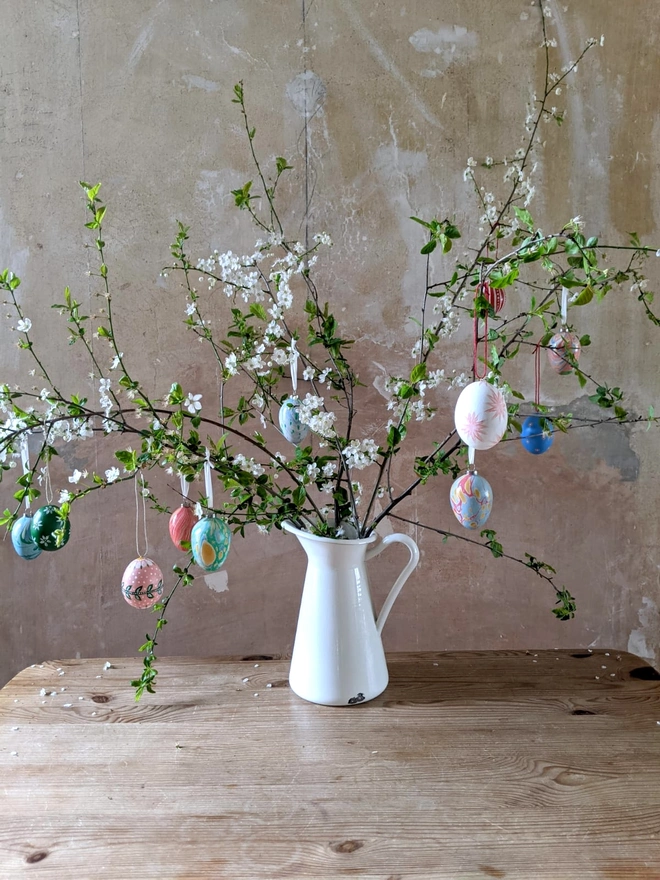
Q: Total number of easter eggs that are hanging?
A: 11